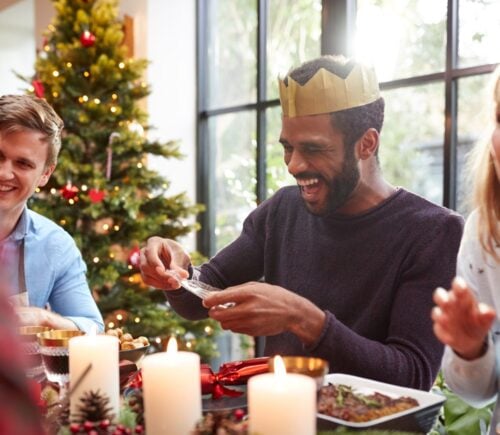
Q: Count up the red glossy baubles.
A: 3